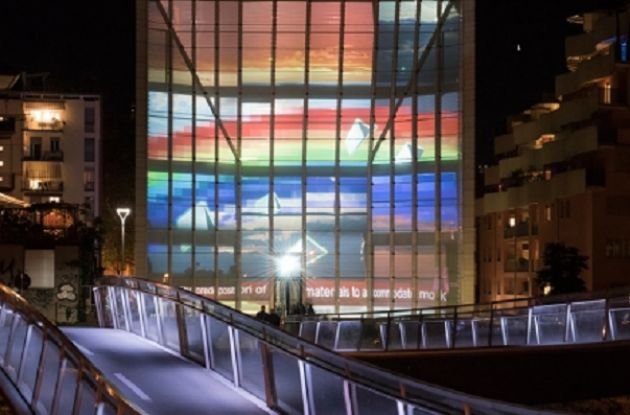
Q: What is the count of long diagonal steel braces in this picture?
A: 2